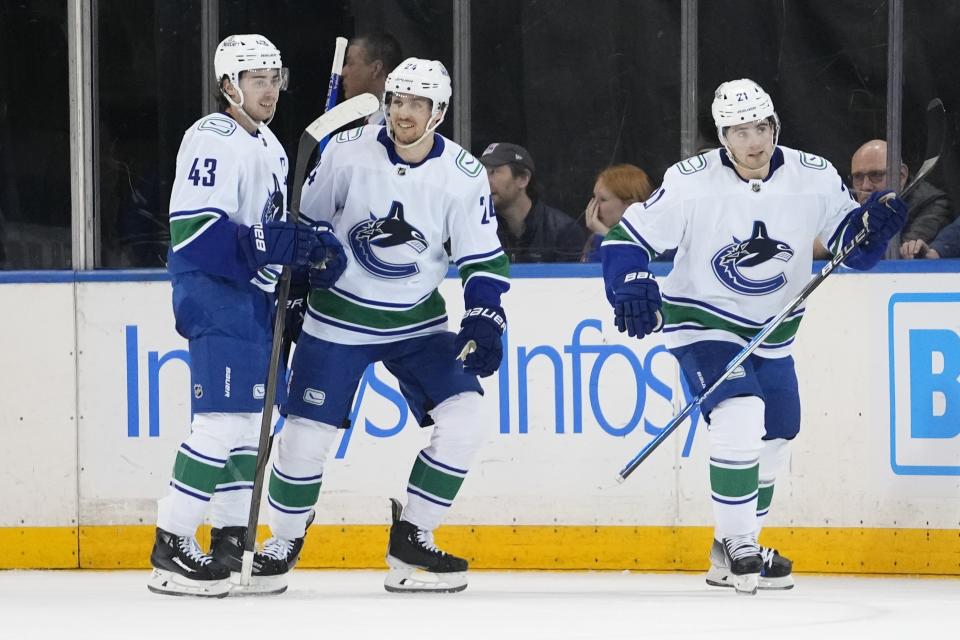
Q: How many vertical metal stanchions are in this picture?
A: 5